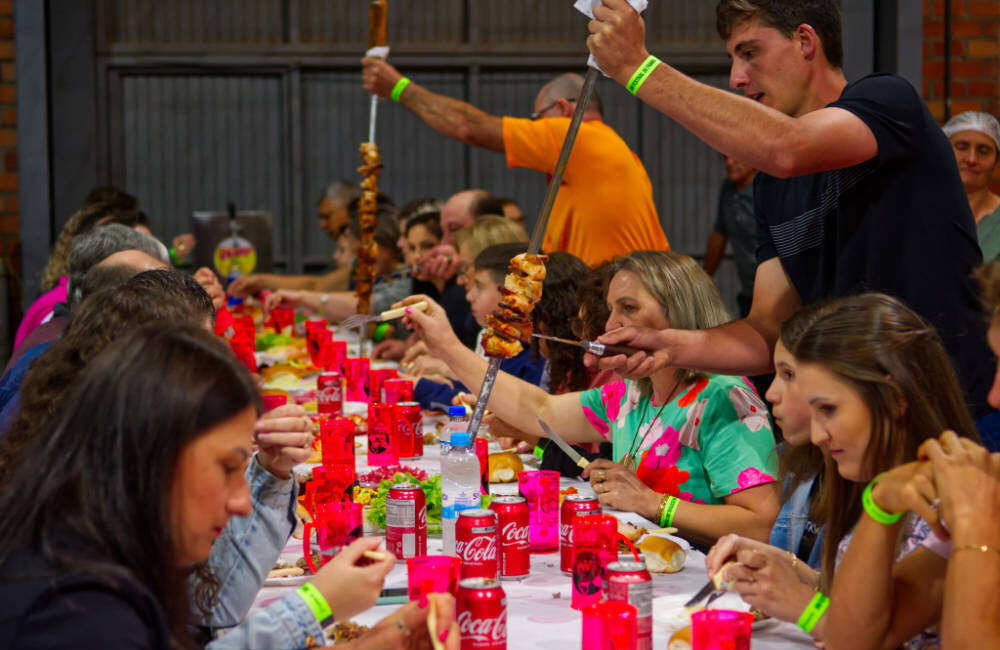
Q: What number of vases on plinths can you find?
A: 0